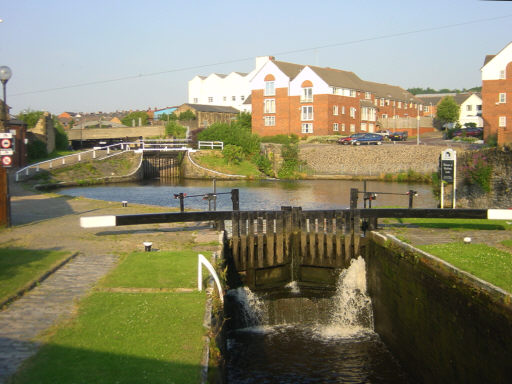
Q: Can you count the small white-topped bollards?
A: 3